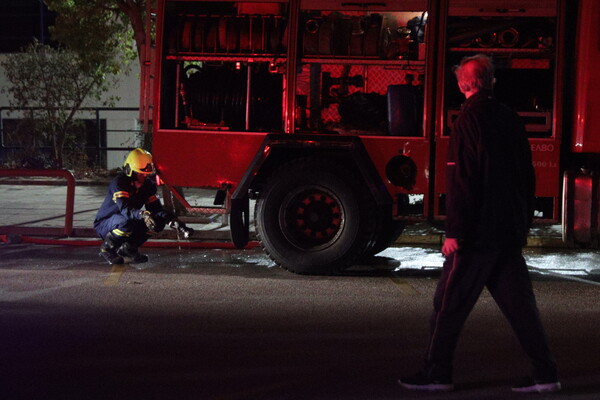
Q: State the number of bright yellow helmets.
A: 1